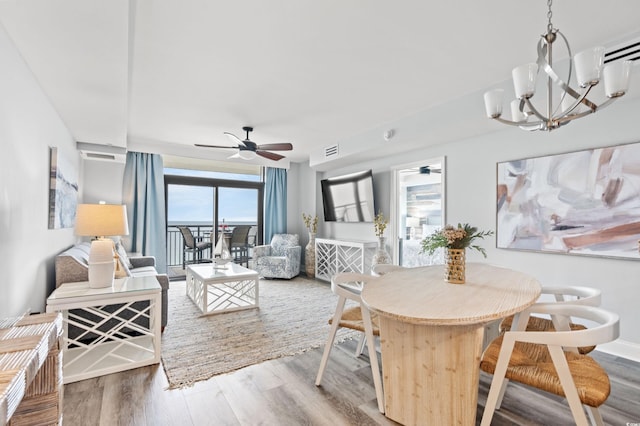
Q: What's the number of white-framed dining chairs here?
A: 4